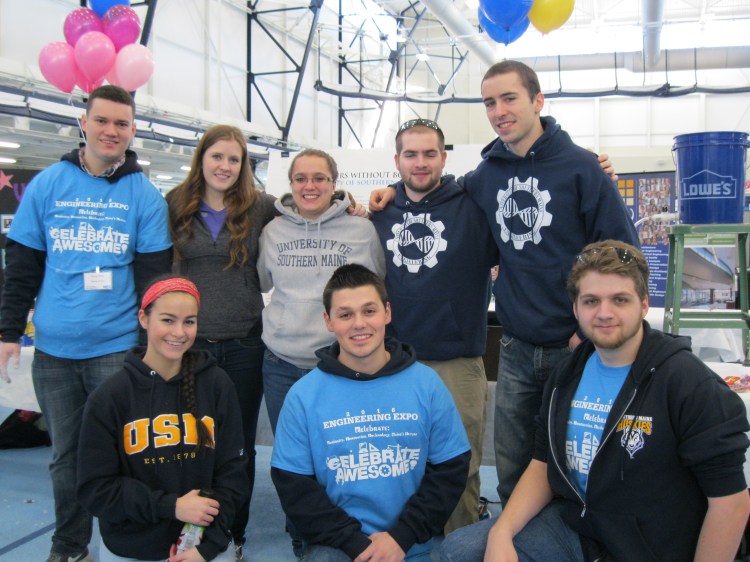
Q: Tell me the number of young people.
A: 8